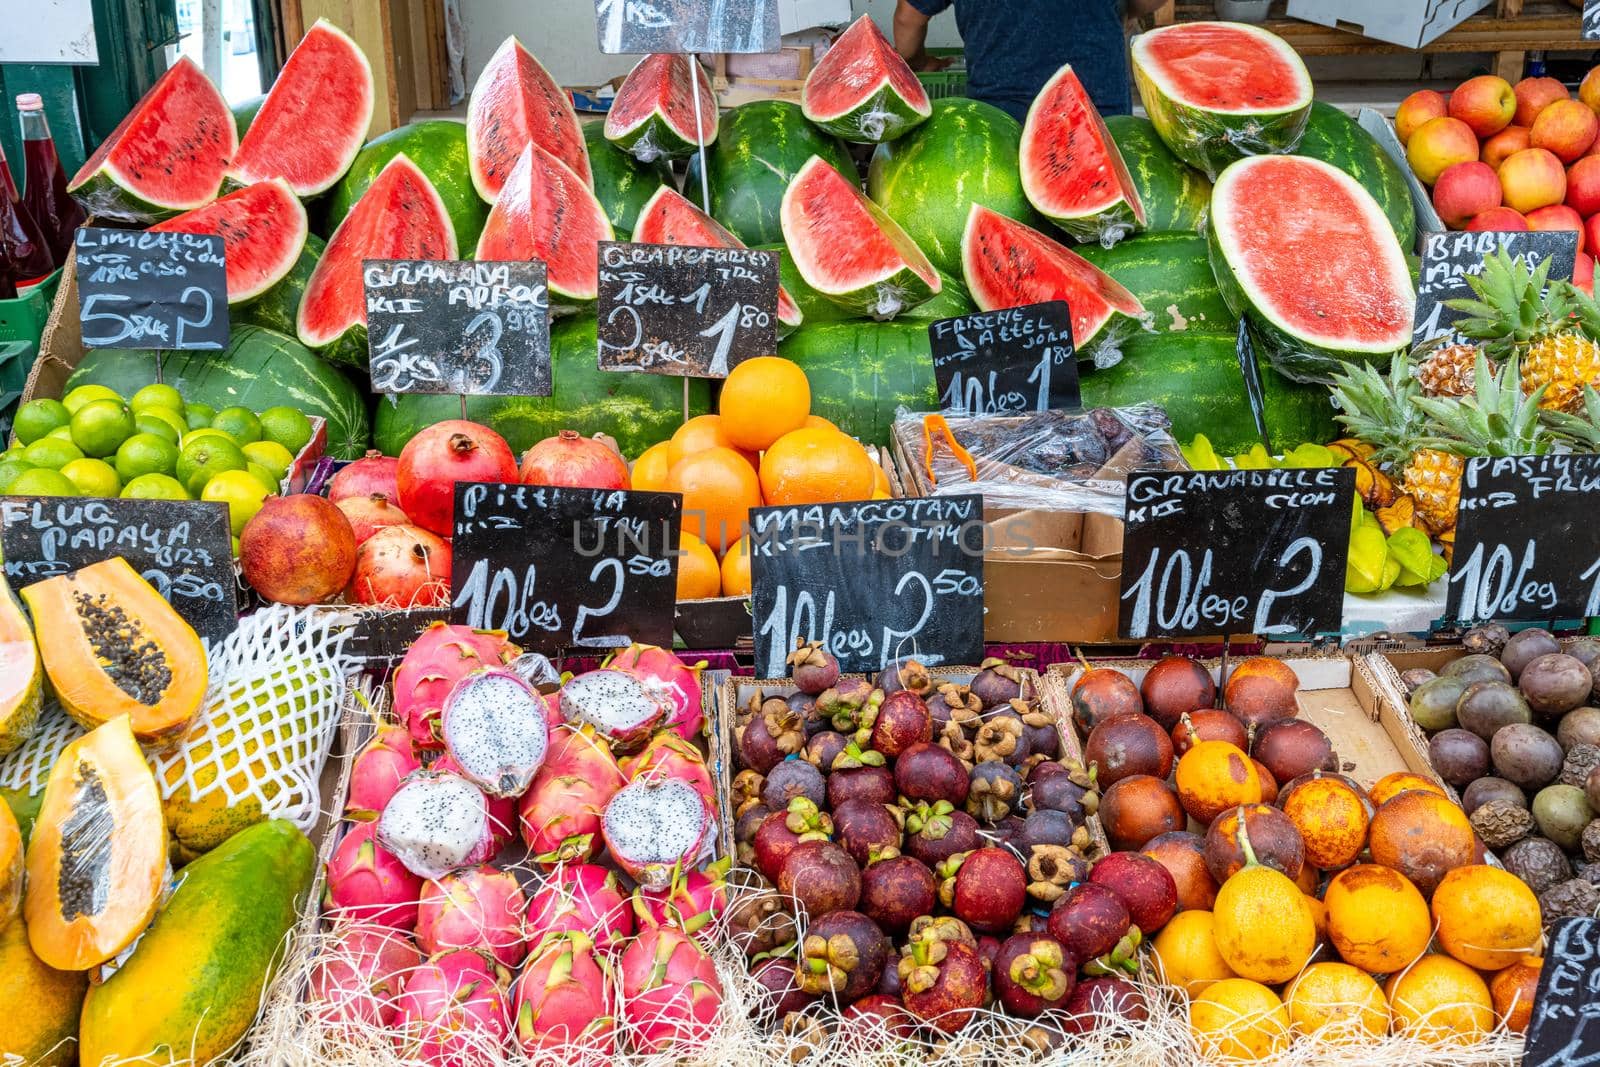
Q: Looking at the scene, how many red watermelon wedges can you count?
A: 12